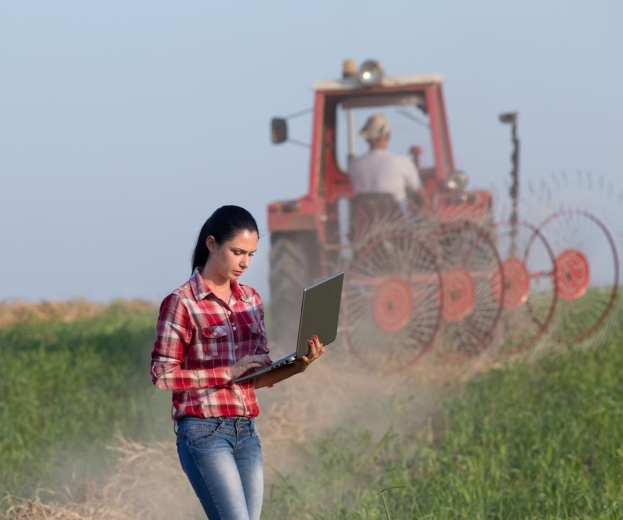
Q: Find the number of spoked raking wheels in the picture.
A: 4